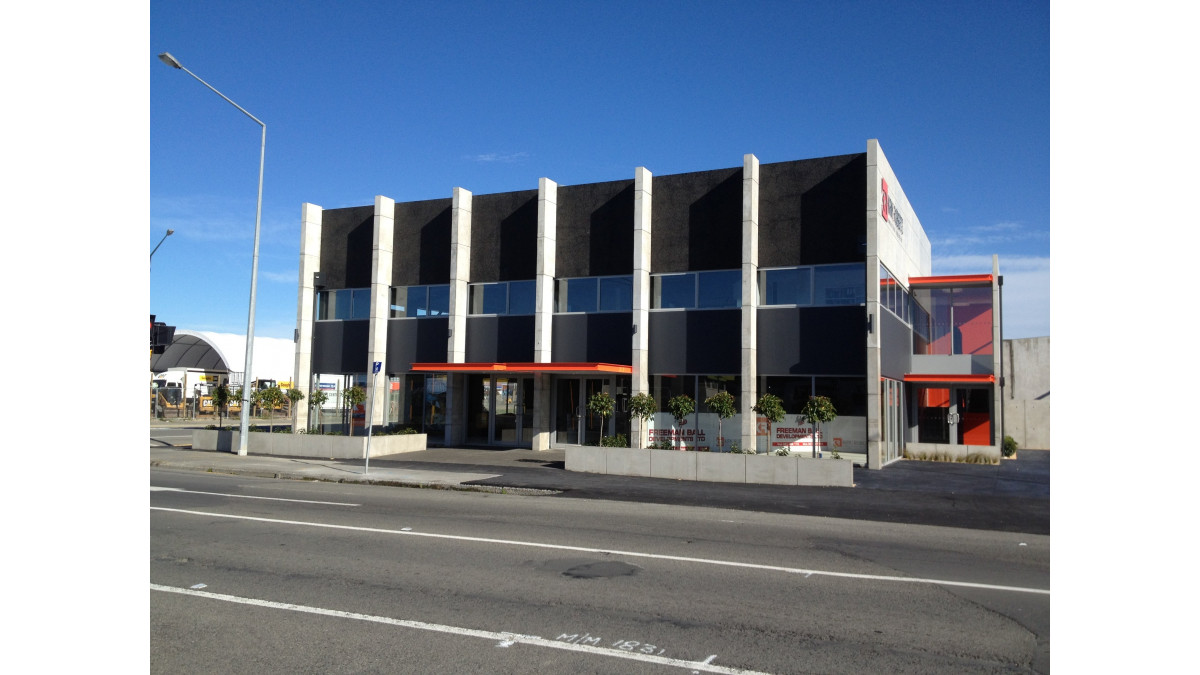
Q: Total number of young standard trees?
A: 12